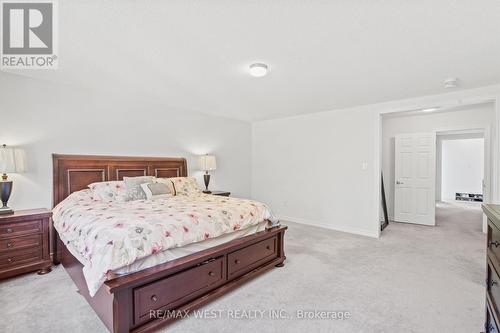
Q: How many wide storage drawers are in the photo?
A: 2